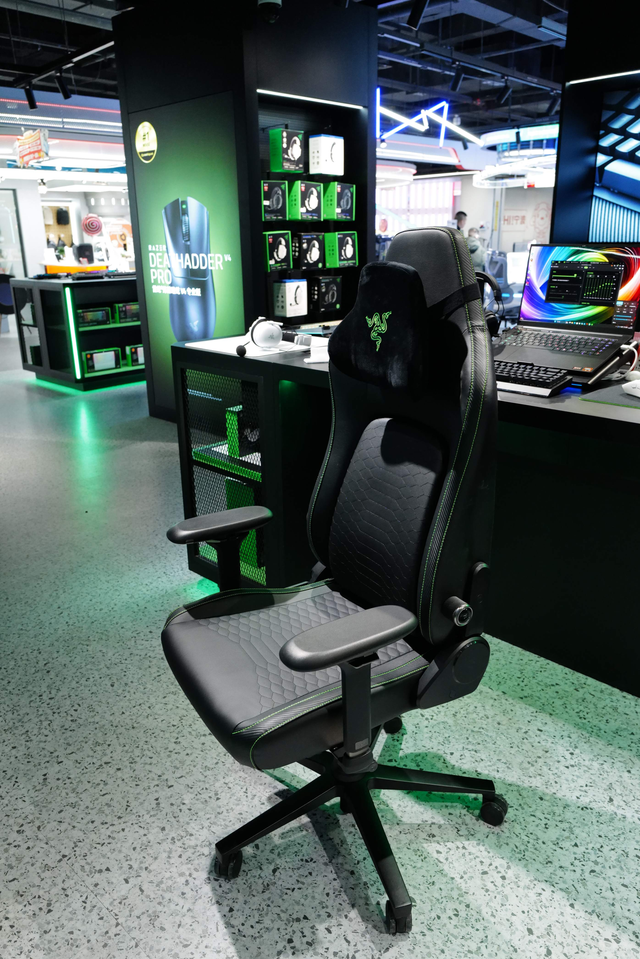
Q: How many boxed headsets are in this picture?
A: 10